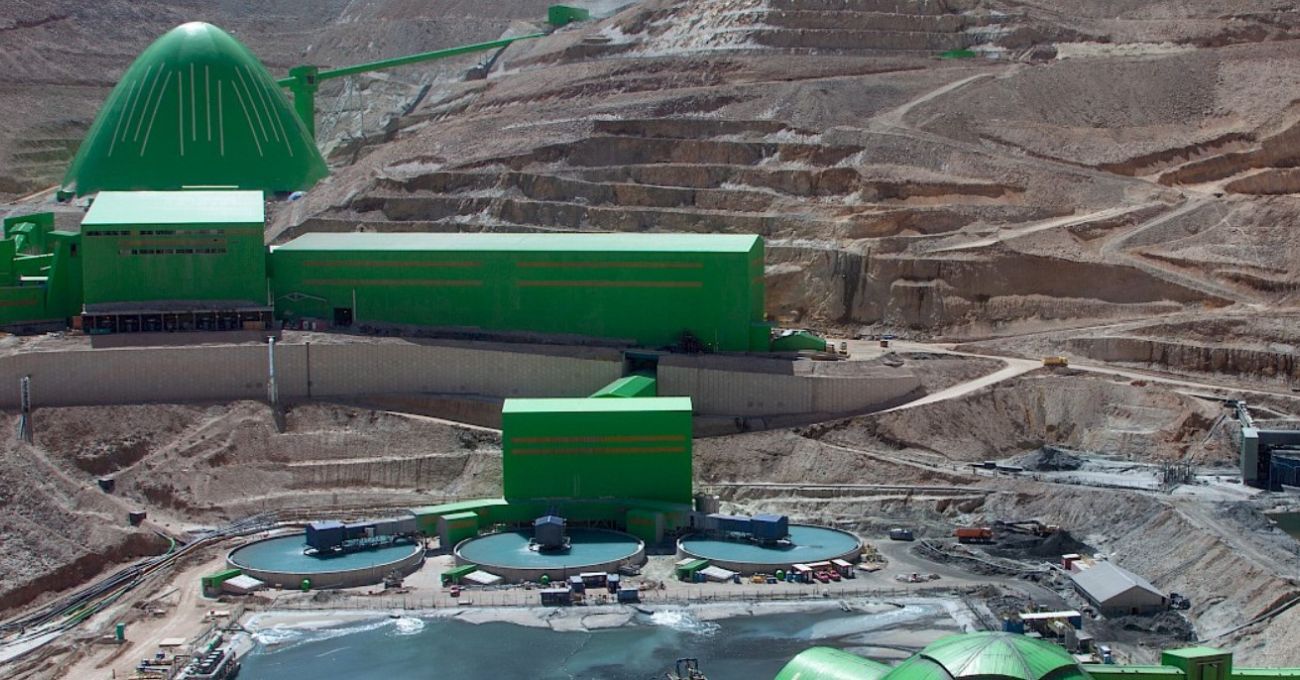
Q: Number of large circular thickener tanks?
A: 3